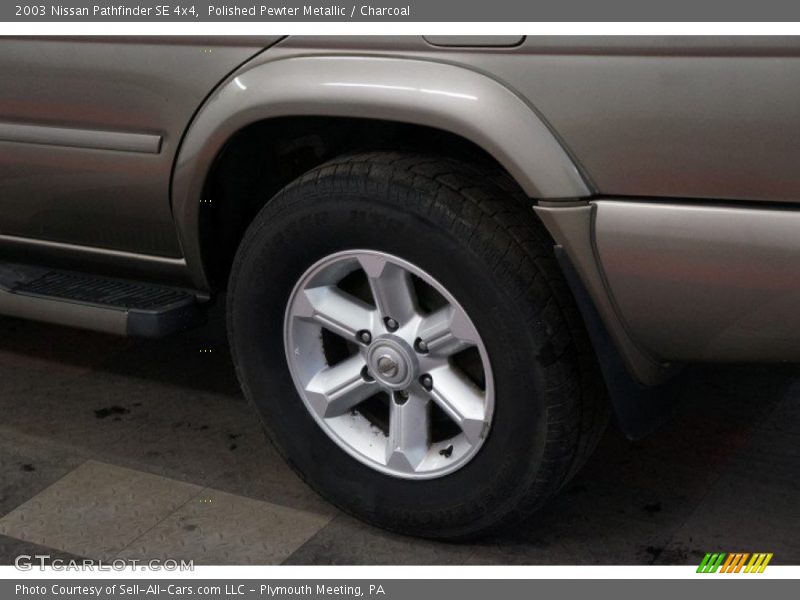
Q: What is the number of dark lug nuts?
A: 6